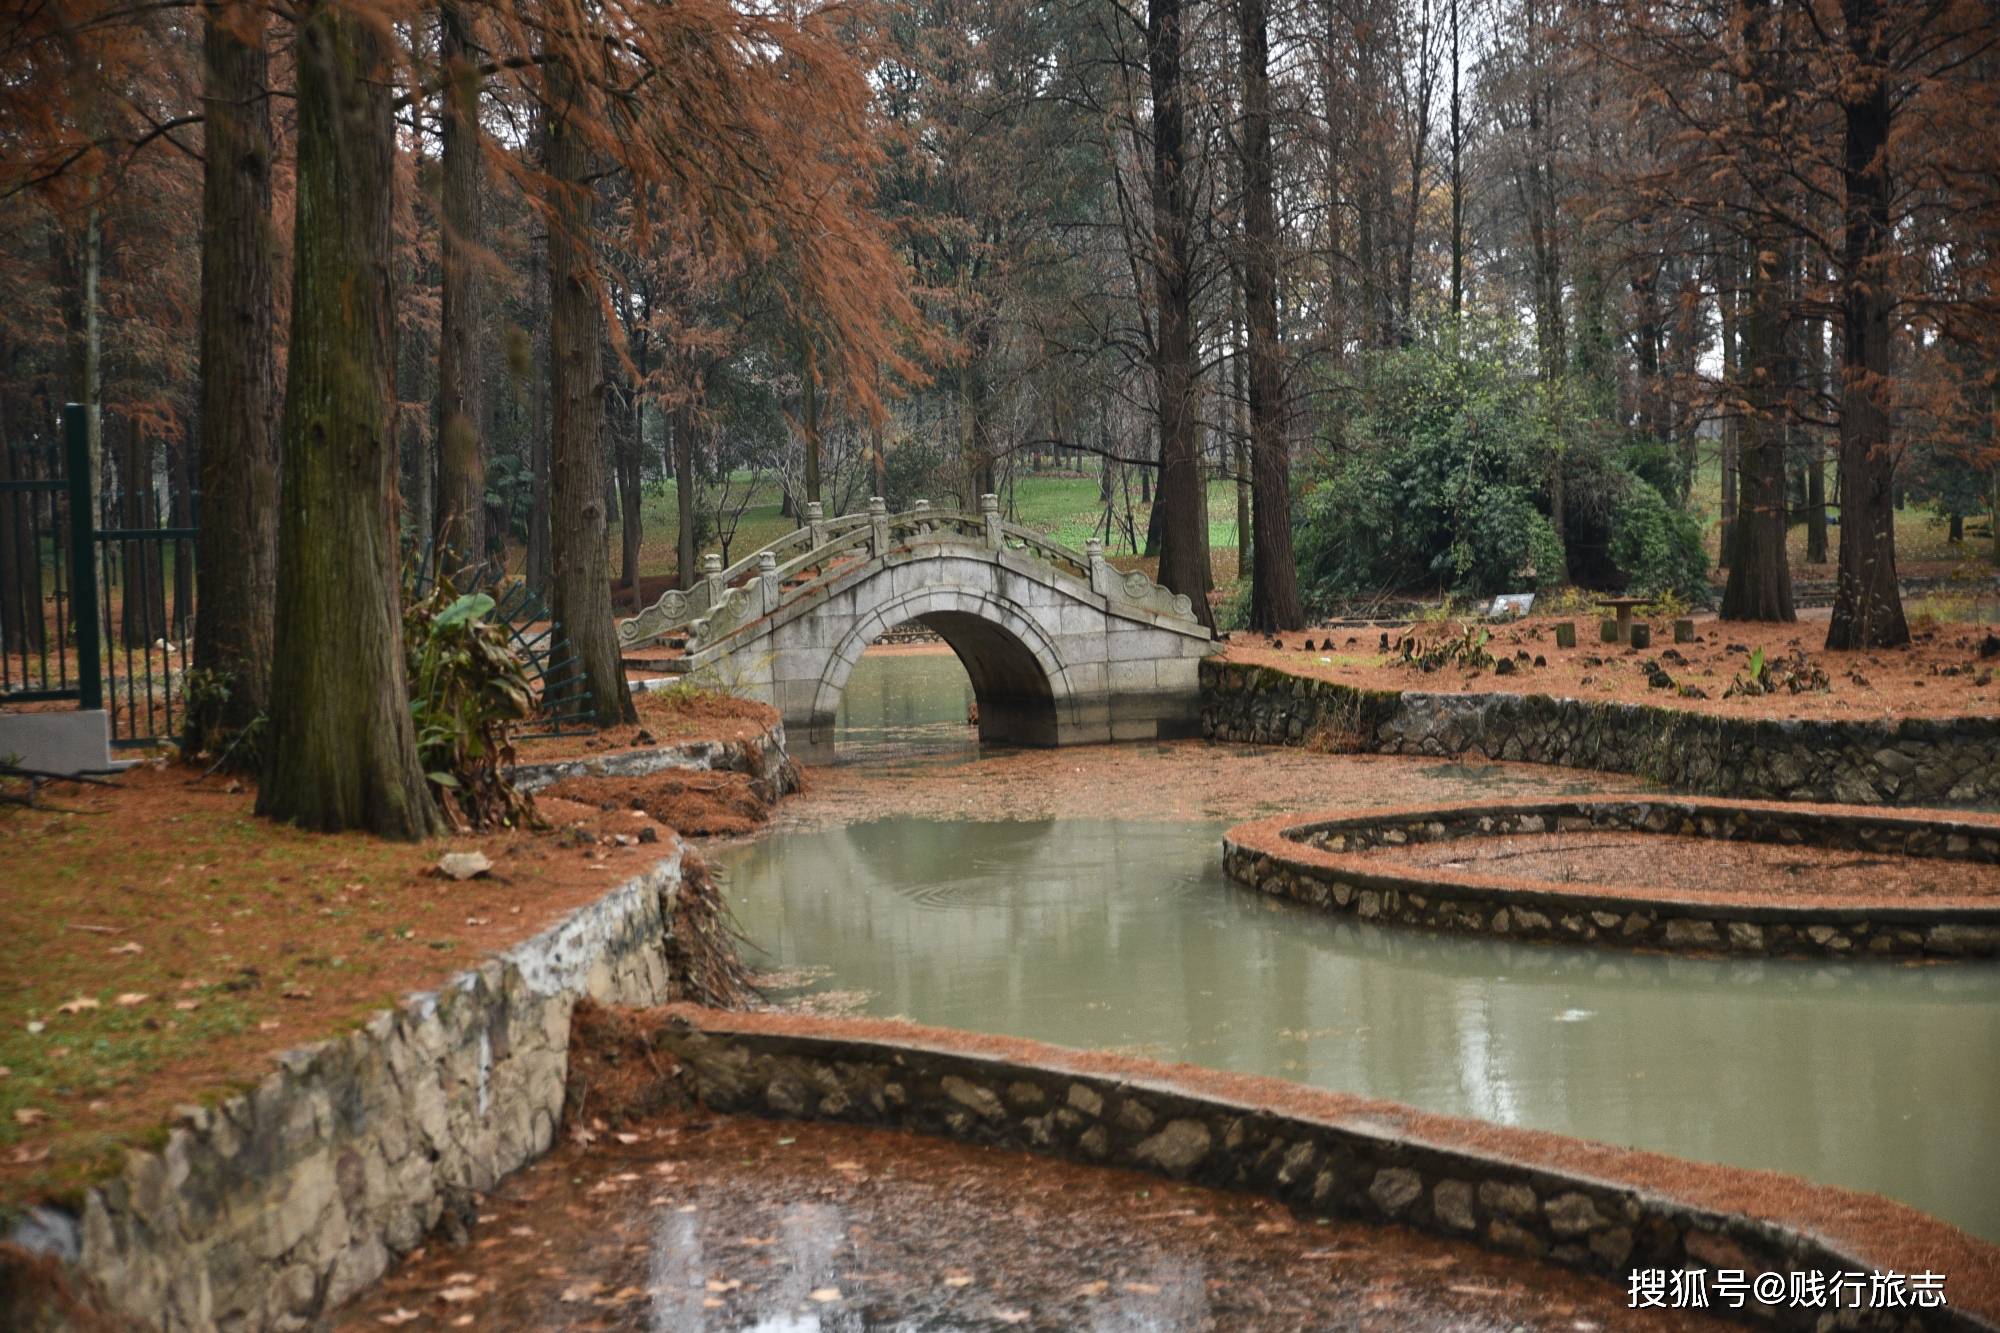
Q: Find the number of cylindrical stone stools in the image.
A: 4